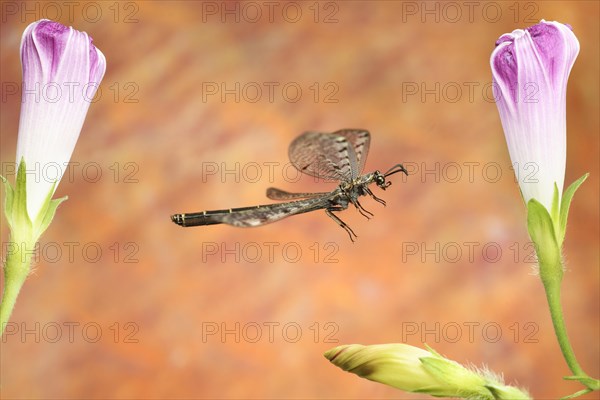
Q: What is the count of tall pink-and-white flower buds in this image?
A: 2